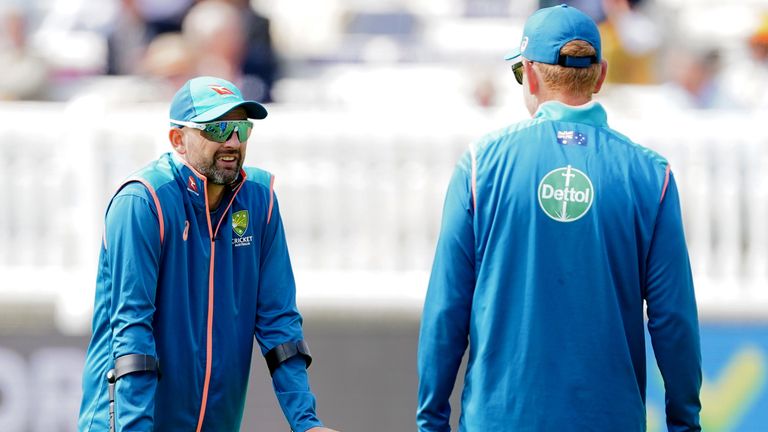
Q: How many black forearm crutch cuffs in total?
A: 2